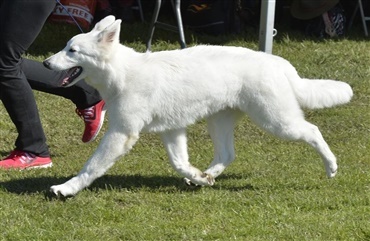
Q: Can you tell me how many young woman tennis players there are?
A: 0